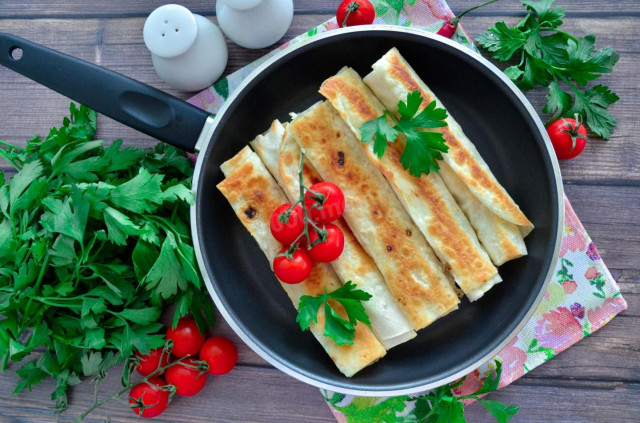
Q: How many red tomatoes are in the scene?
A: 11